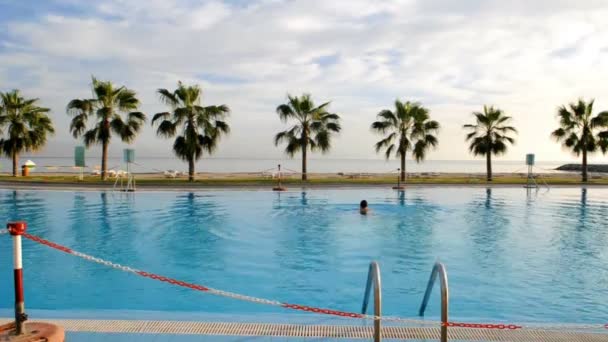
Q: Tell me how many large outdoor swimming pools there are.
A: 1